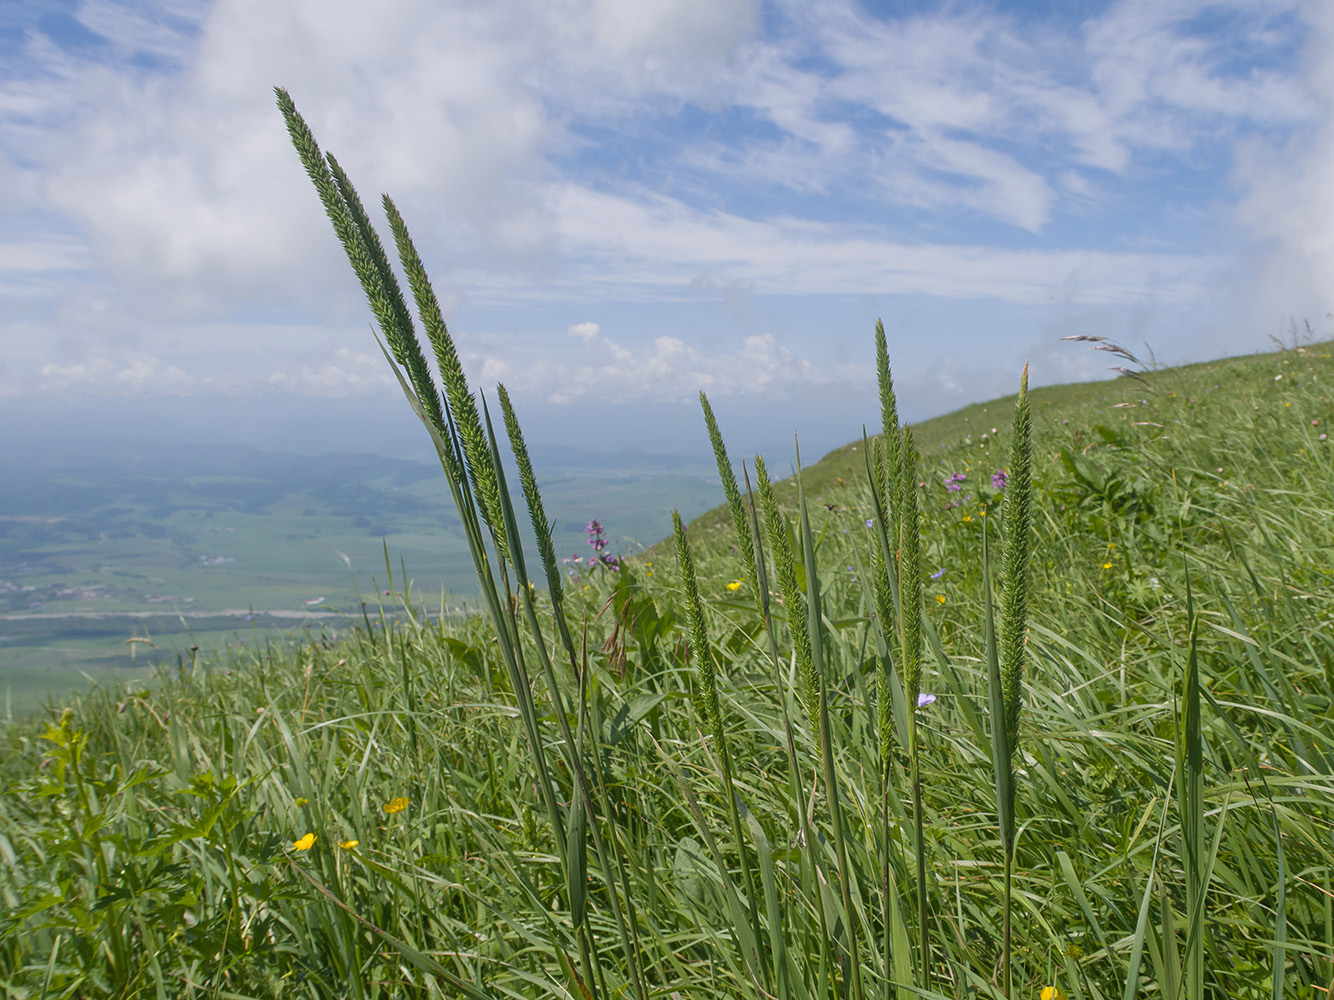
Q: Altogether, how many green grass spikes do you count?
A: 11